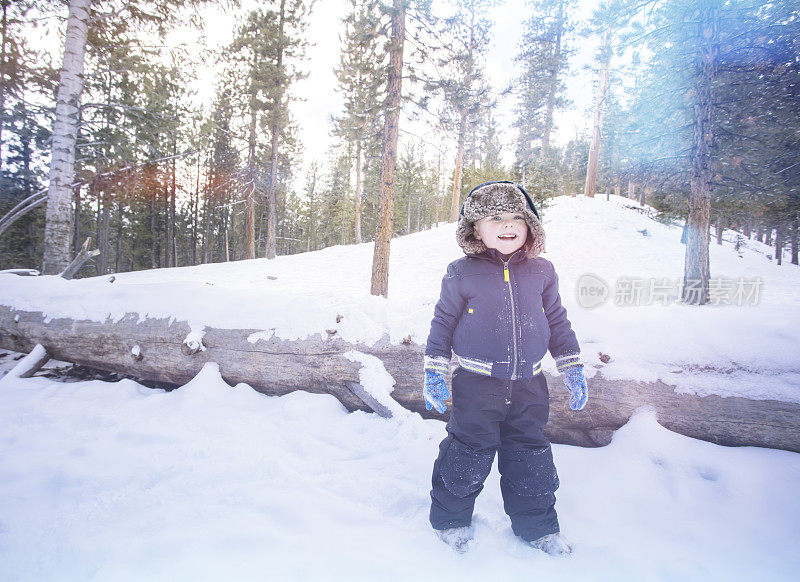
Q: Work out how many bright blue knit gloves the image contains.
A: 2